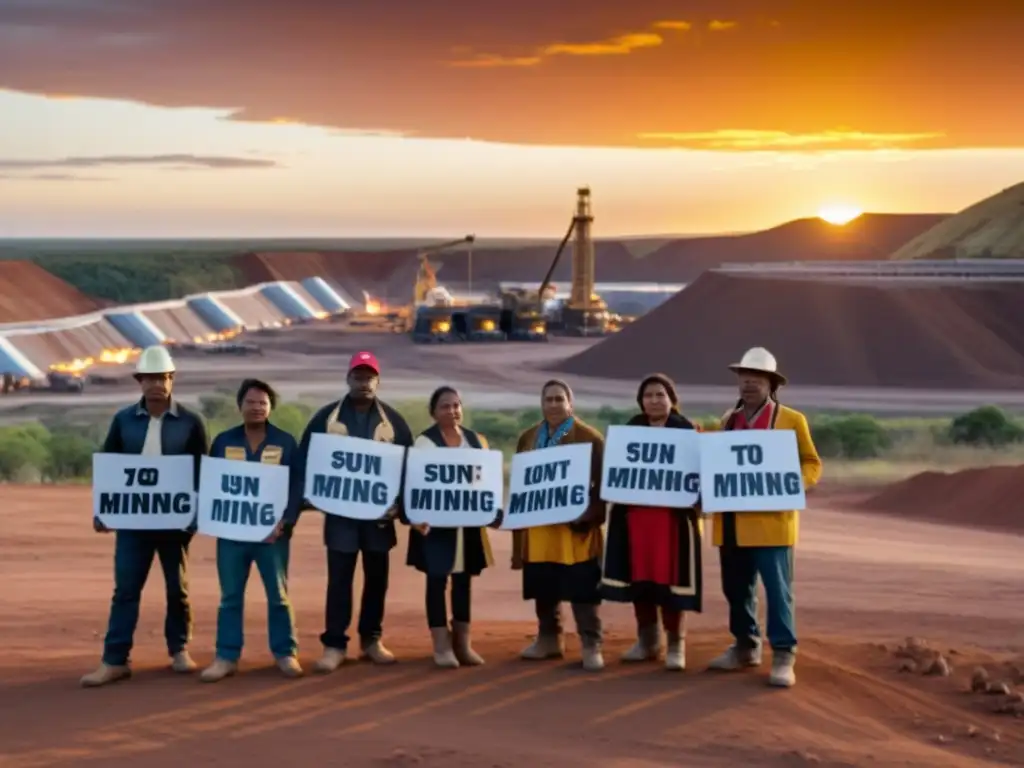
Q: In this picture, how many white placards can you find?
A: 7